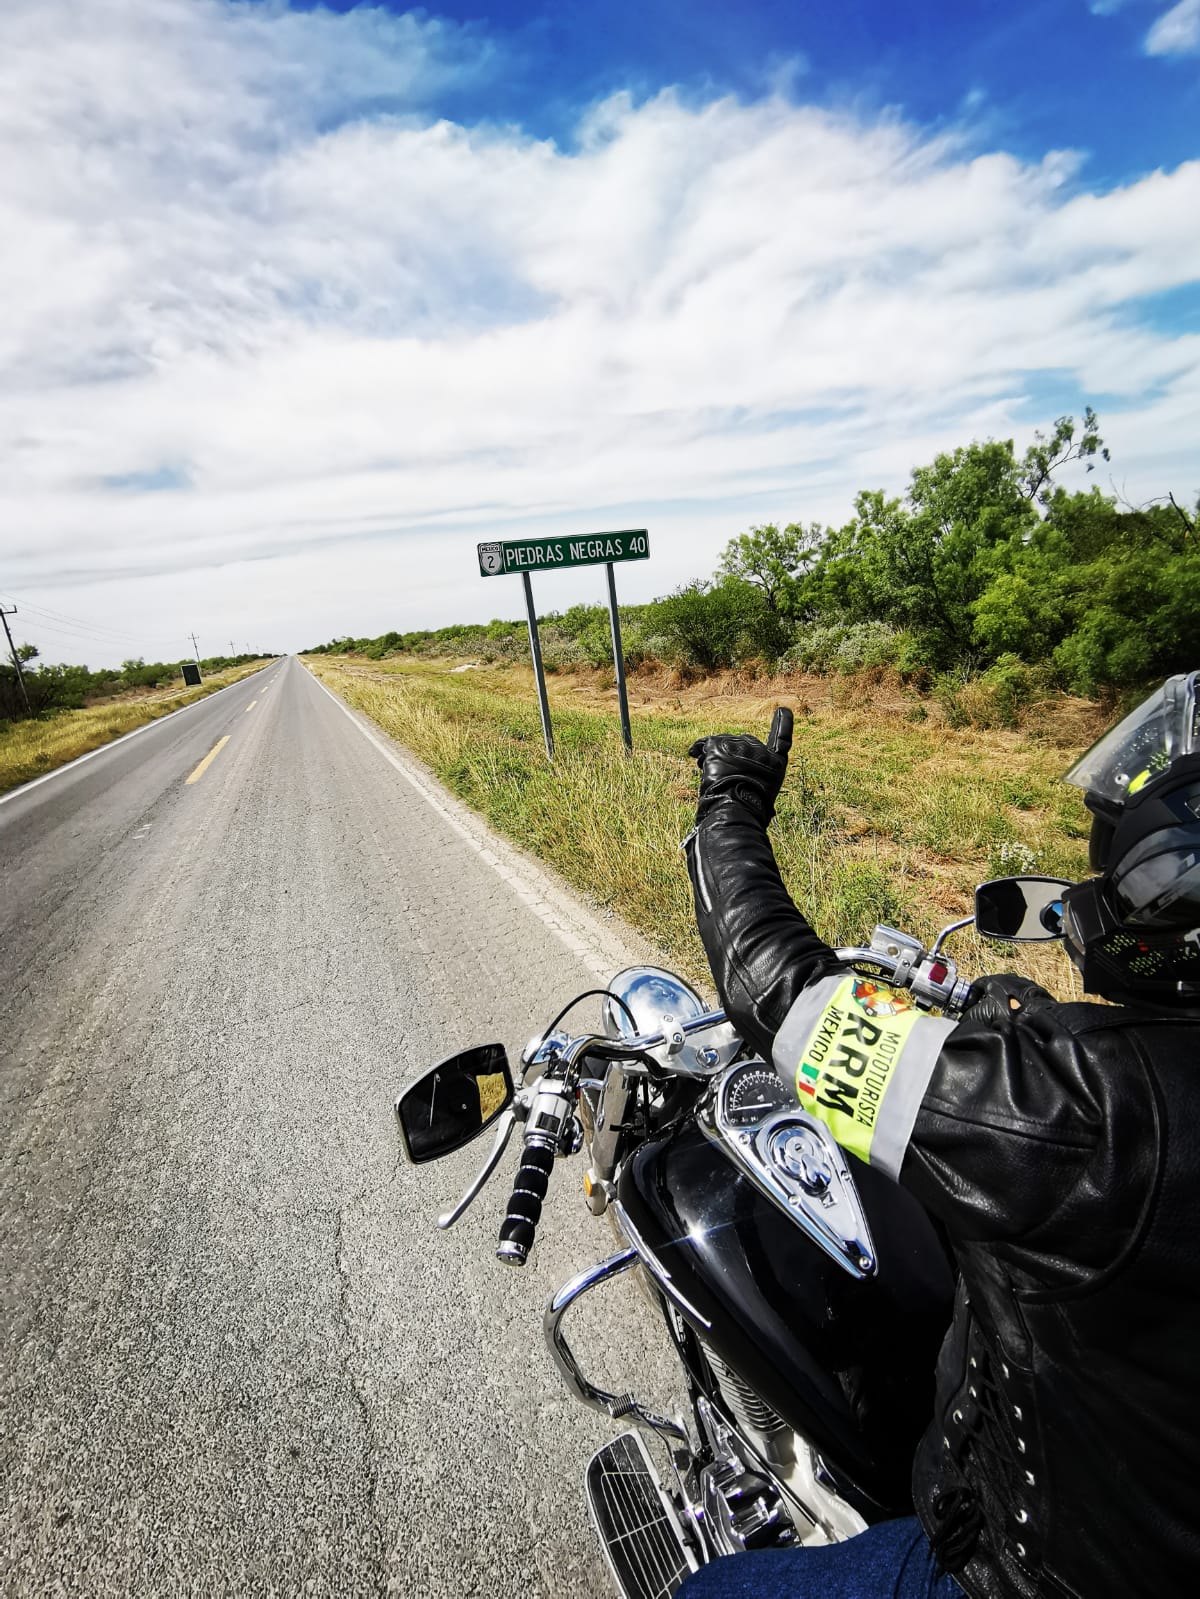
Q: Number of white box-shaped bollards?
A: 0